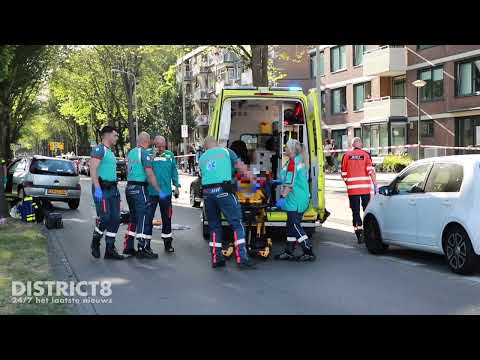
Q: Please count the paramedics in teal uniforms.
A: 5